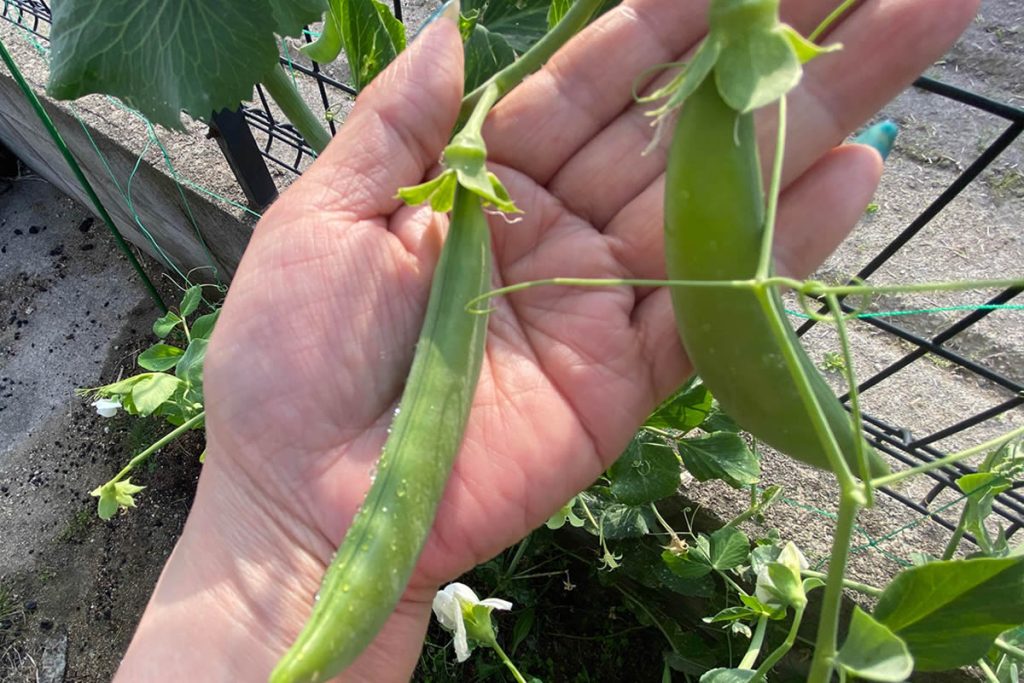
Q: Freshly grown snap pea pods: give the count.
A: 2